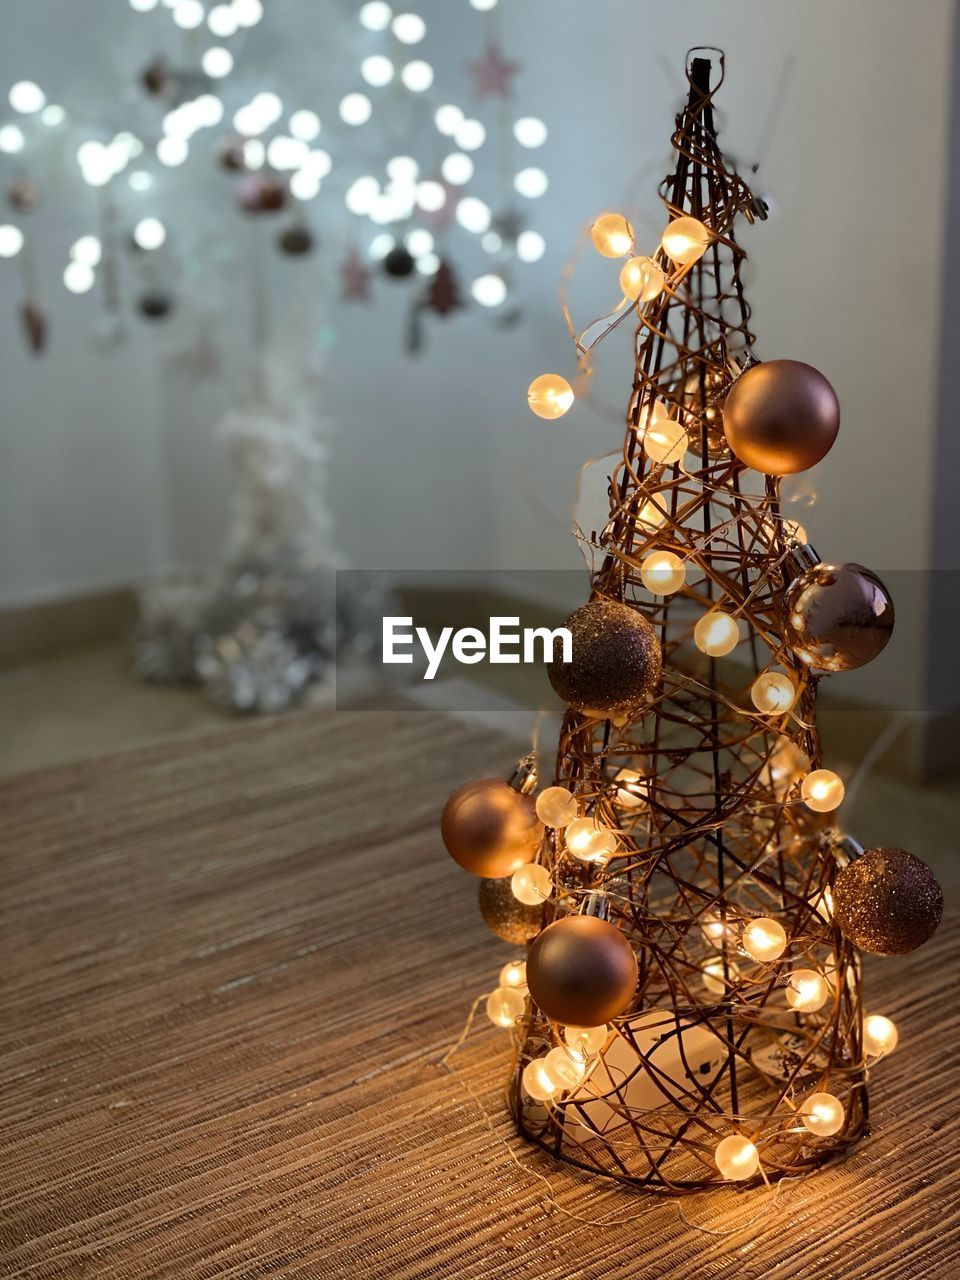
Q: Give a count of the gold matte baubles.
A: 3